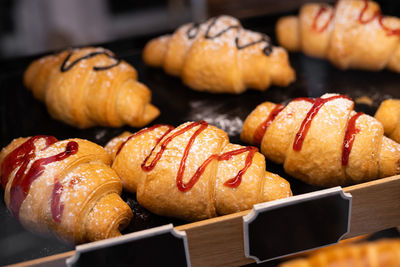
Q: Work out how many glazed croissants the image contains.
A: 6